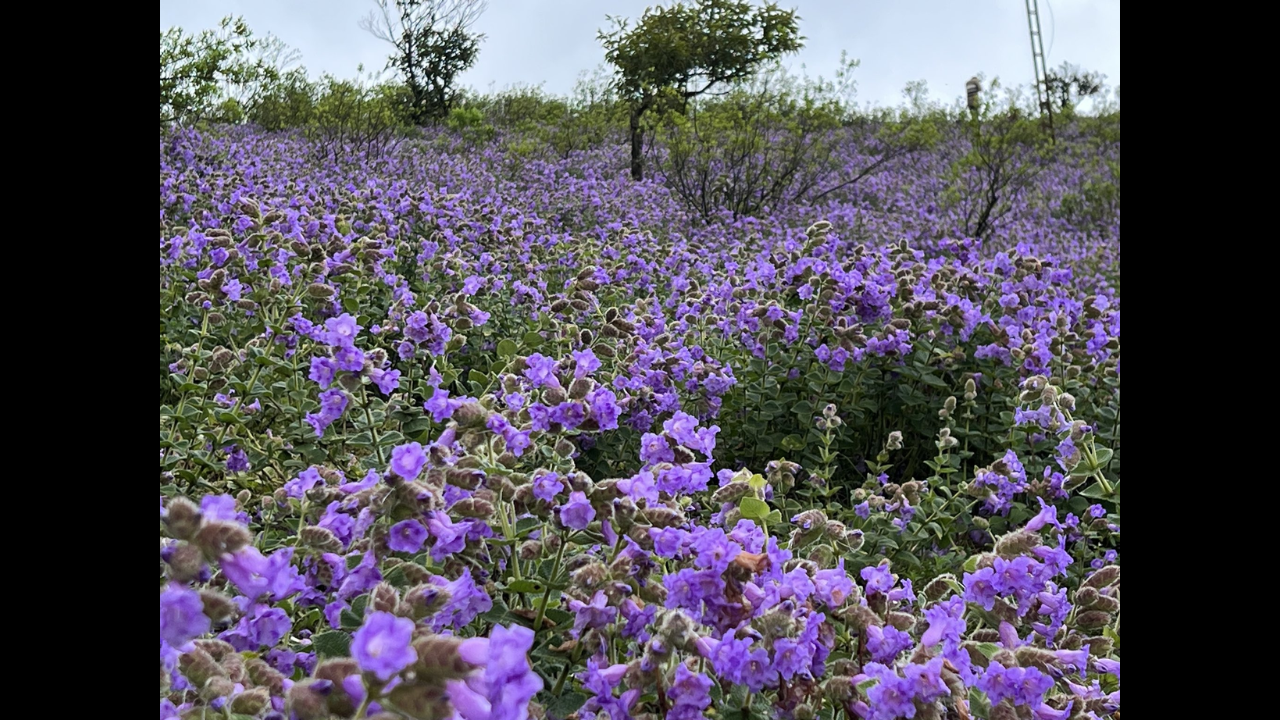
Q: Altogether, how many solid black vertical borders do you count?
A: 2